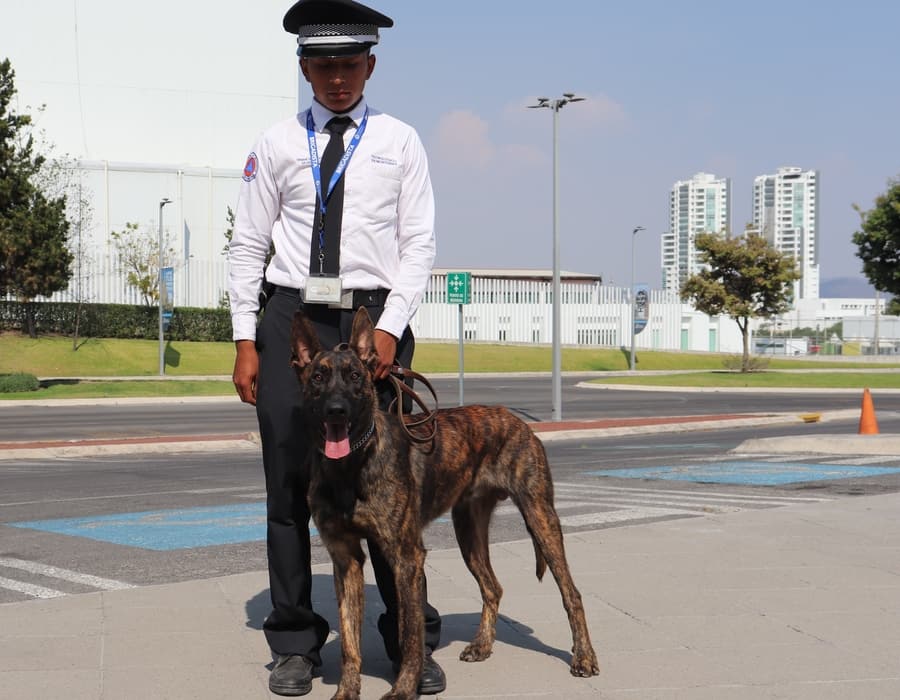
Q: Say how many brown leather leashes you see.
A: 1